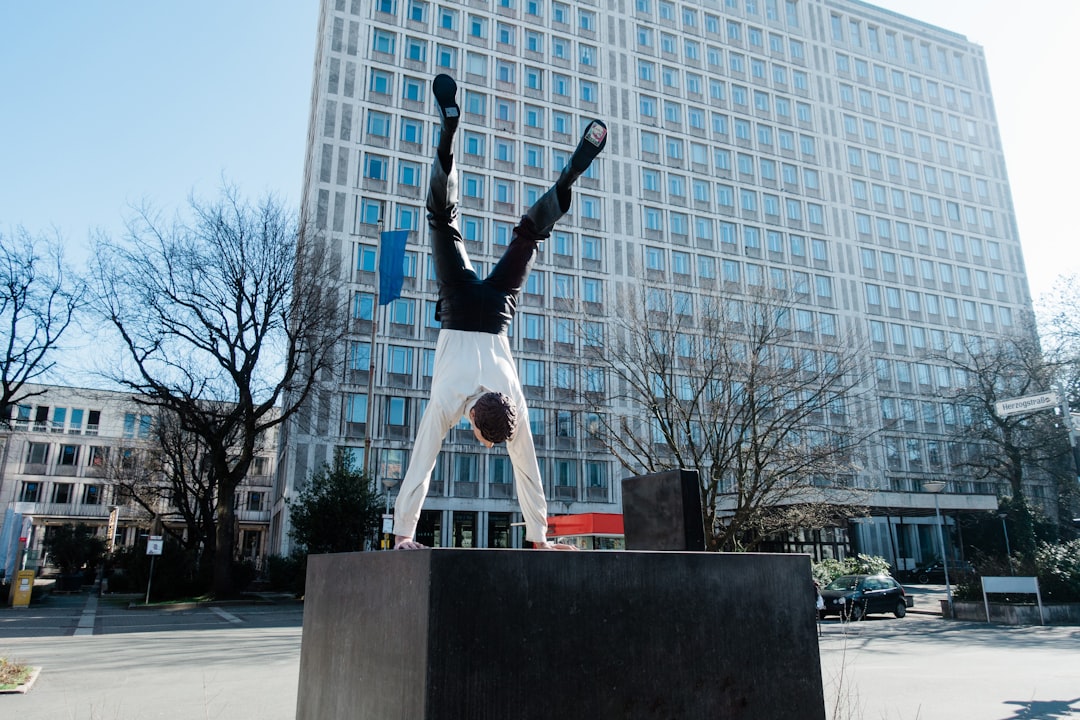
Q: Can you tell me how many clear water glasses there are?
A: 0